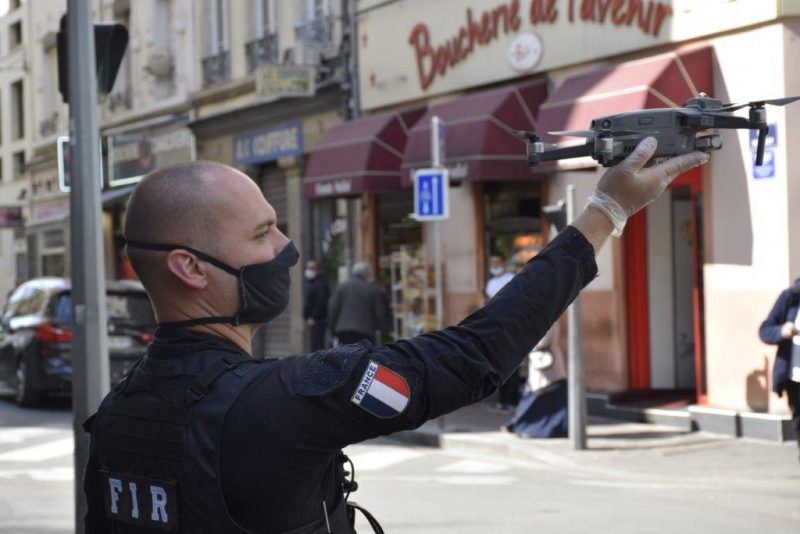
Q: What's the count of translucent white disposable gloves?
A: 1